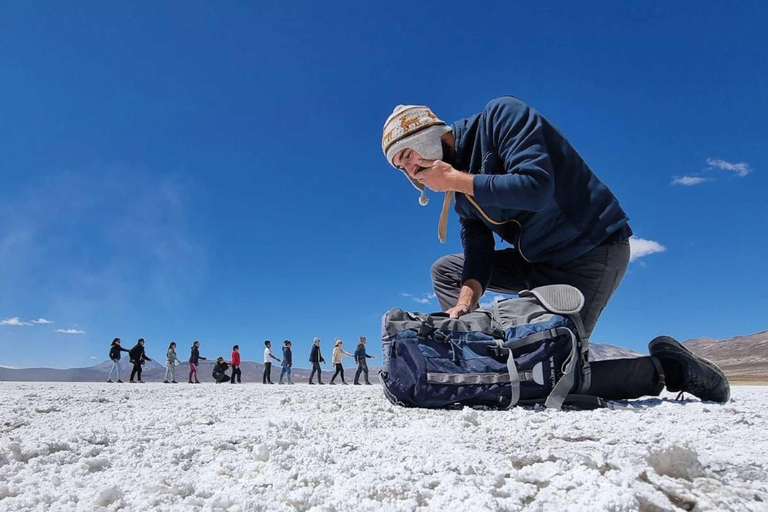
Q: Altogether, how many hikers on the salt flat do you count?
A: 12